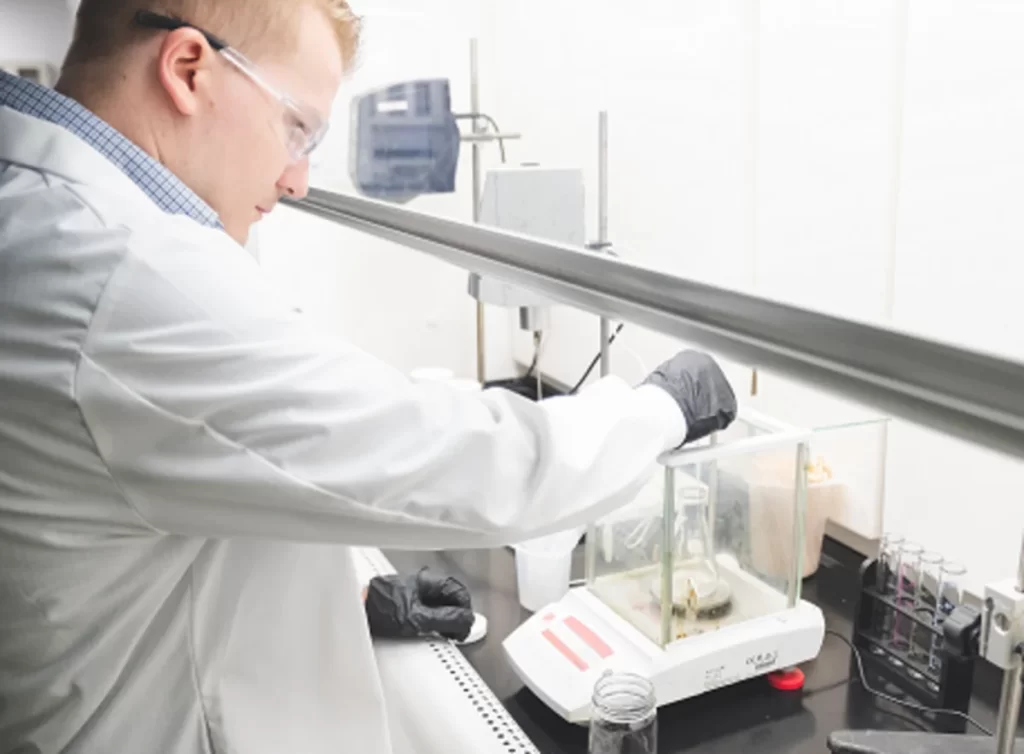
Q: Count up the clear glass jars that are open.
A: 1